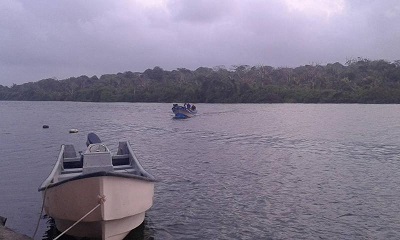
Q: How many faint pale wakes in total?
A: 1